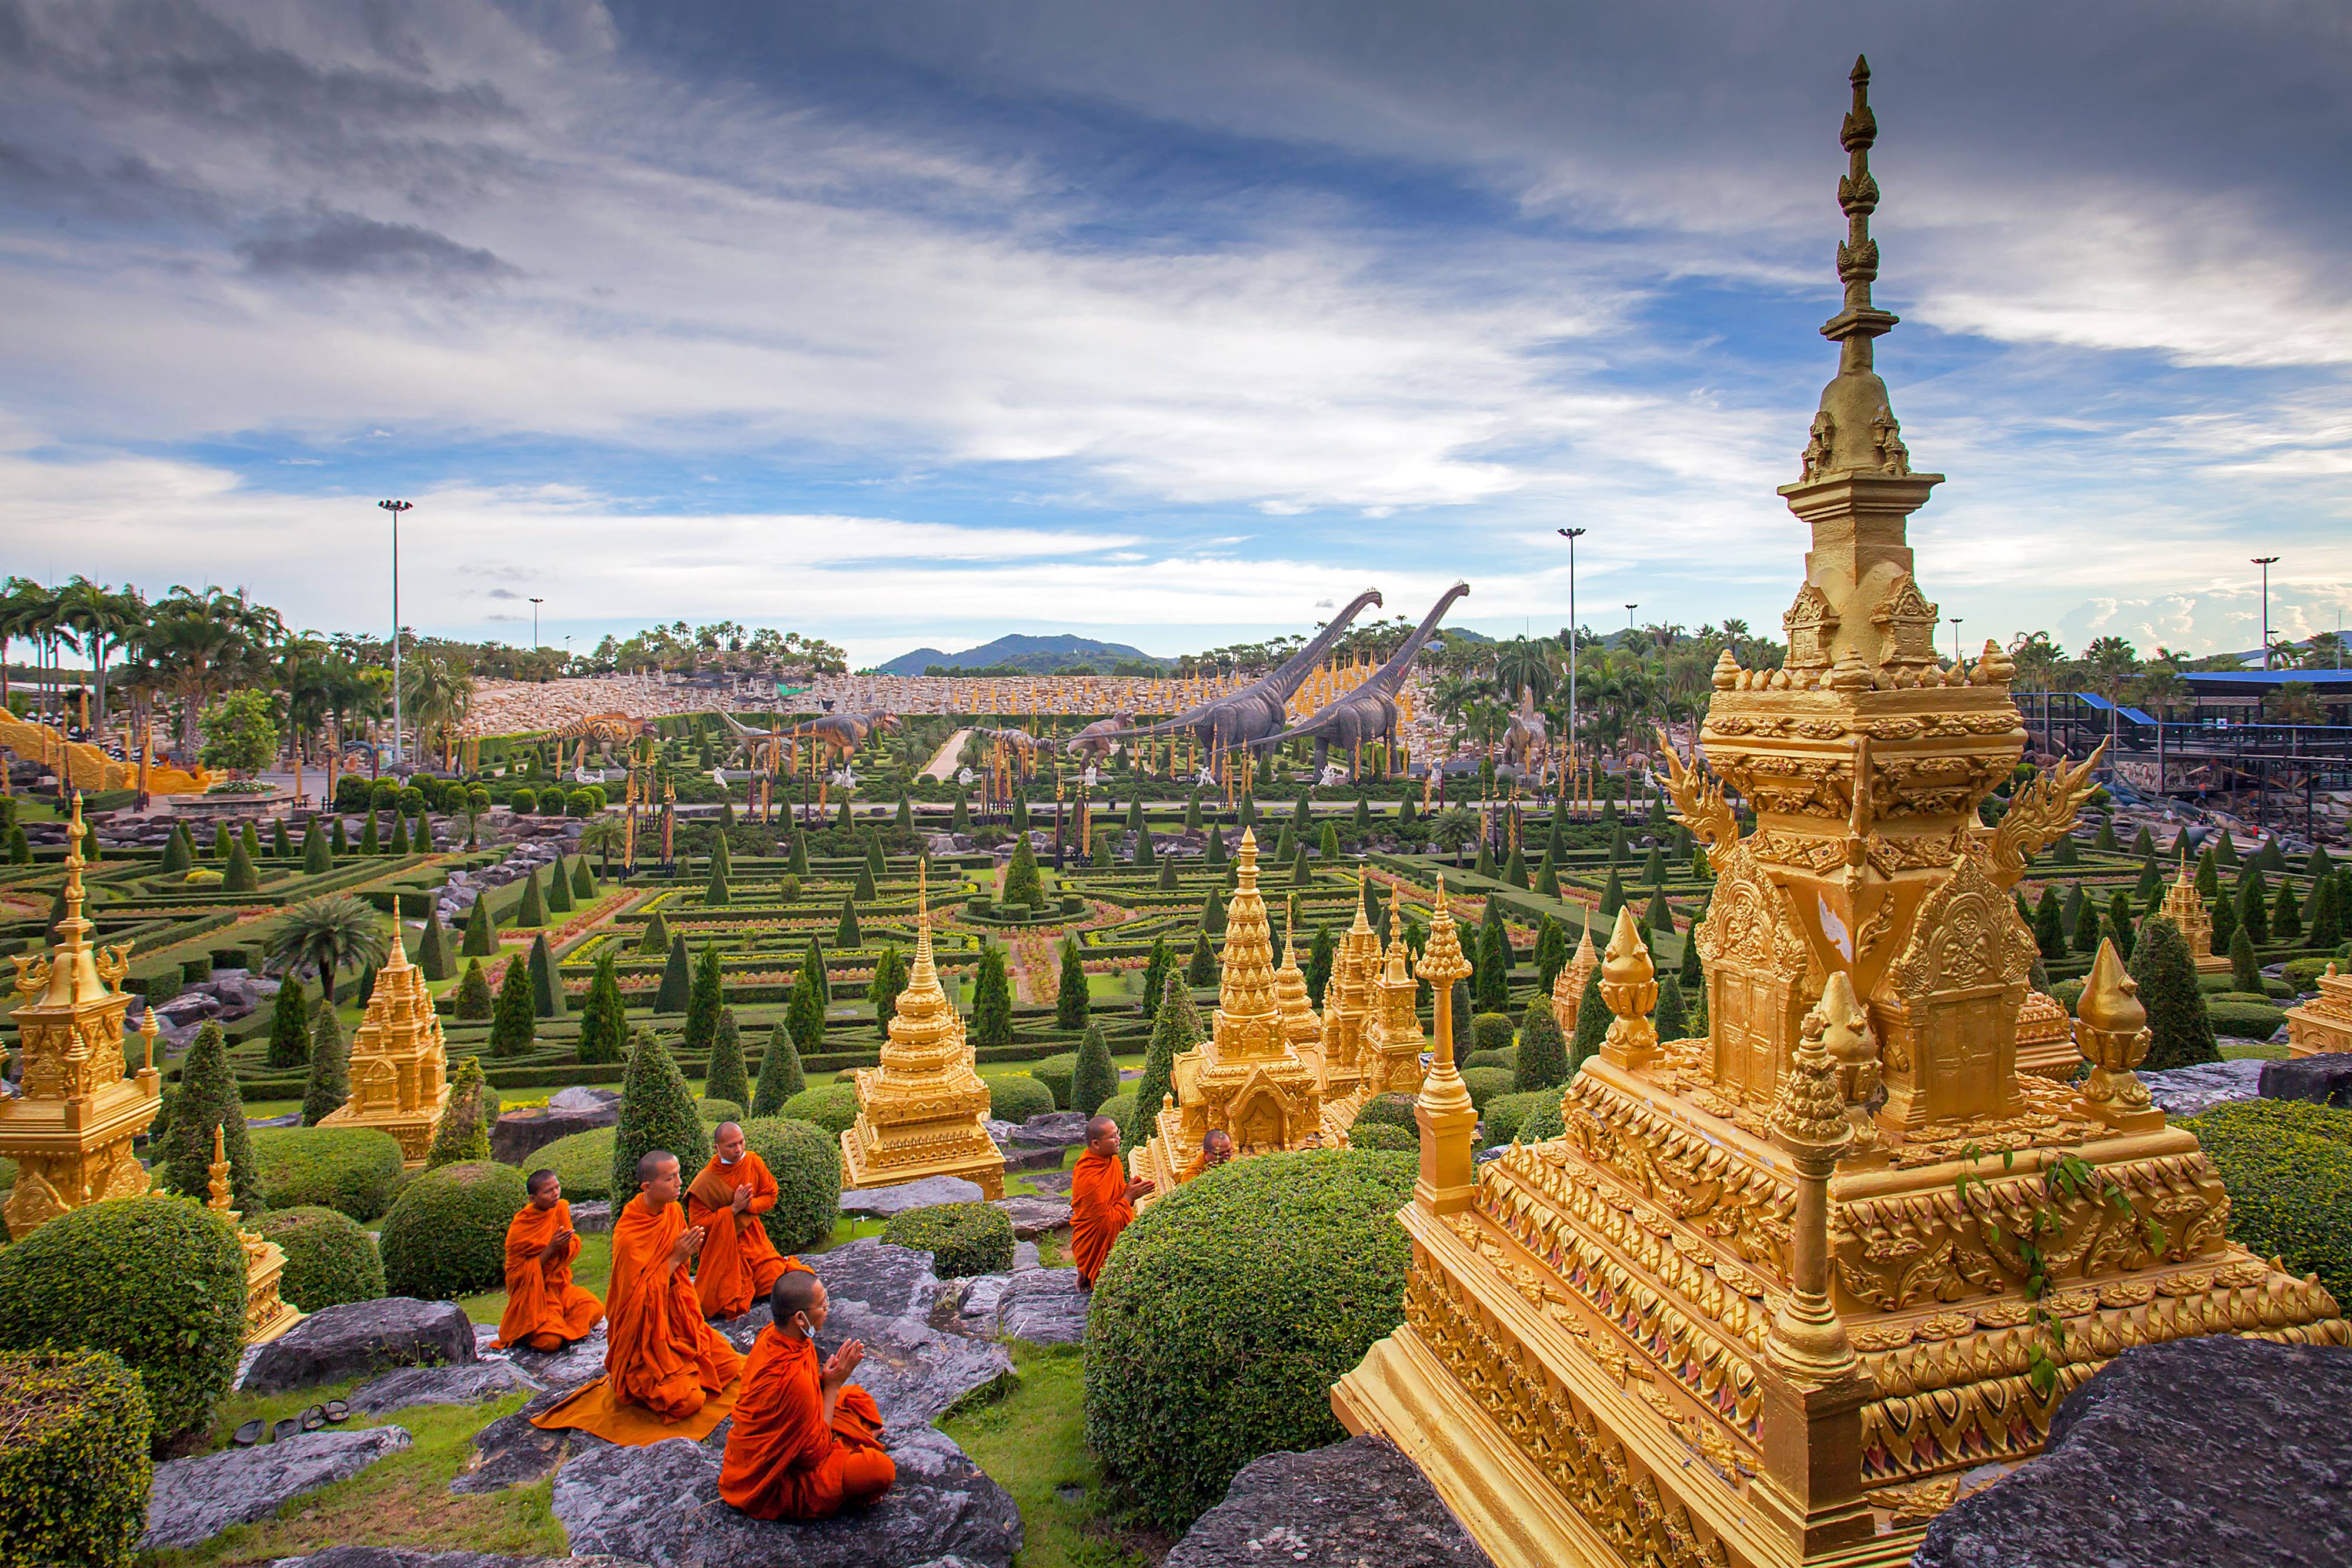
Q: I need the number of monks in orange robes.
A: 6